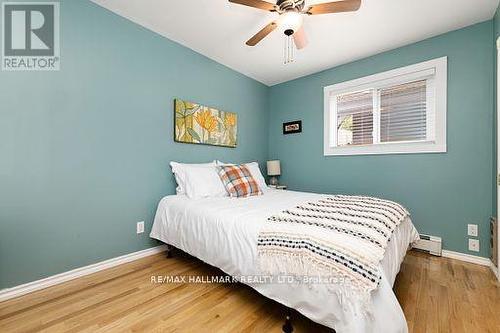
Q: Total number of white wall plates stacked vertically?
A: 2